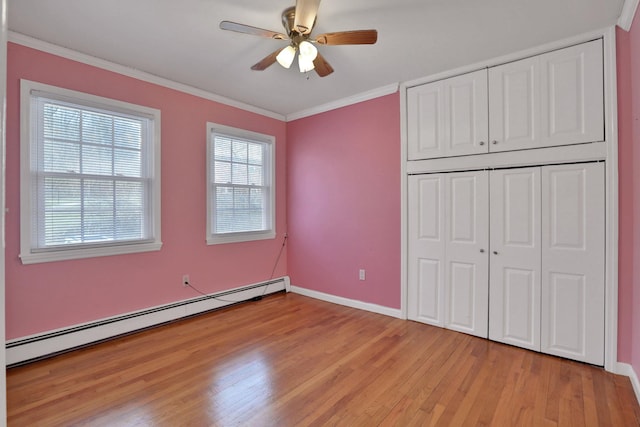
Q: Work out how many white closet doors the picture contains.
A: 4